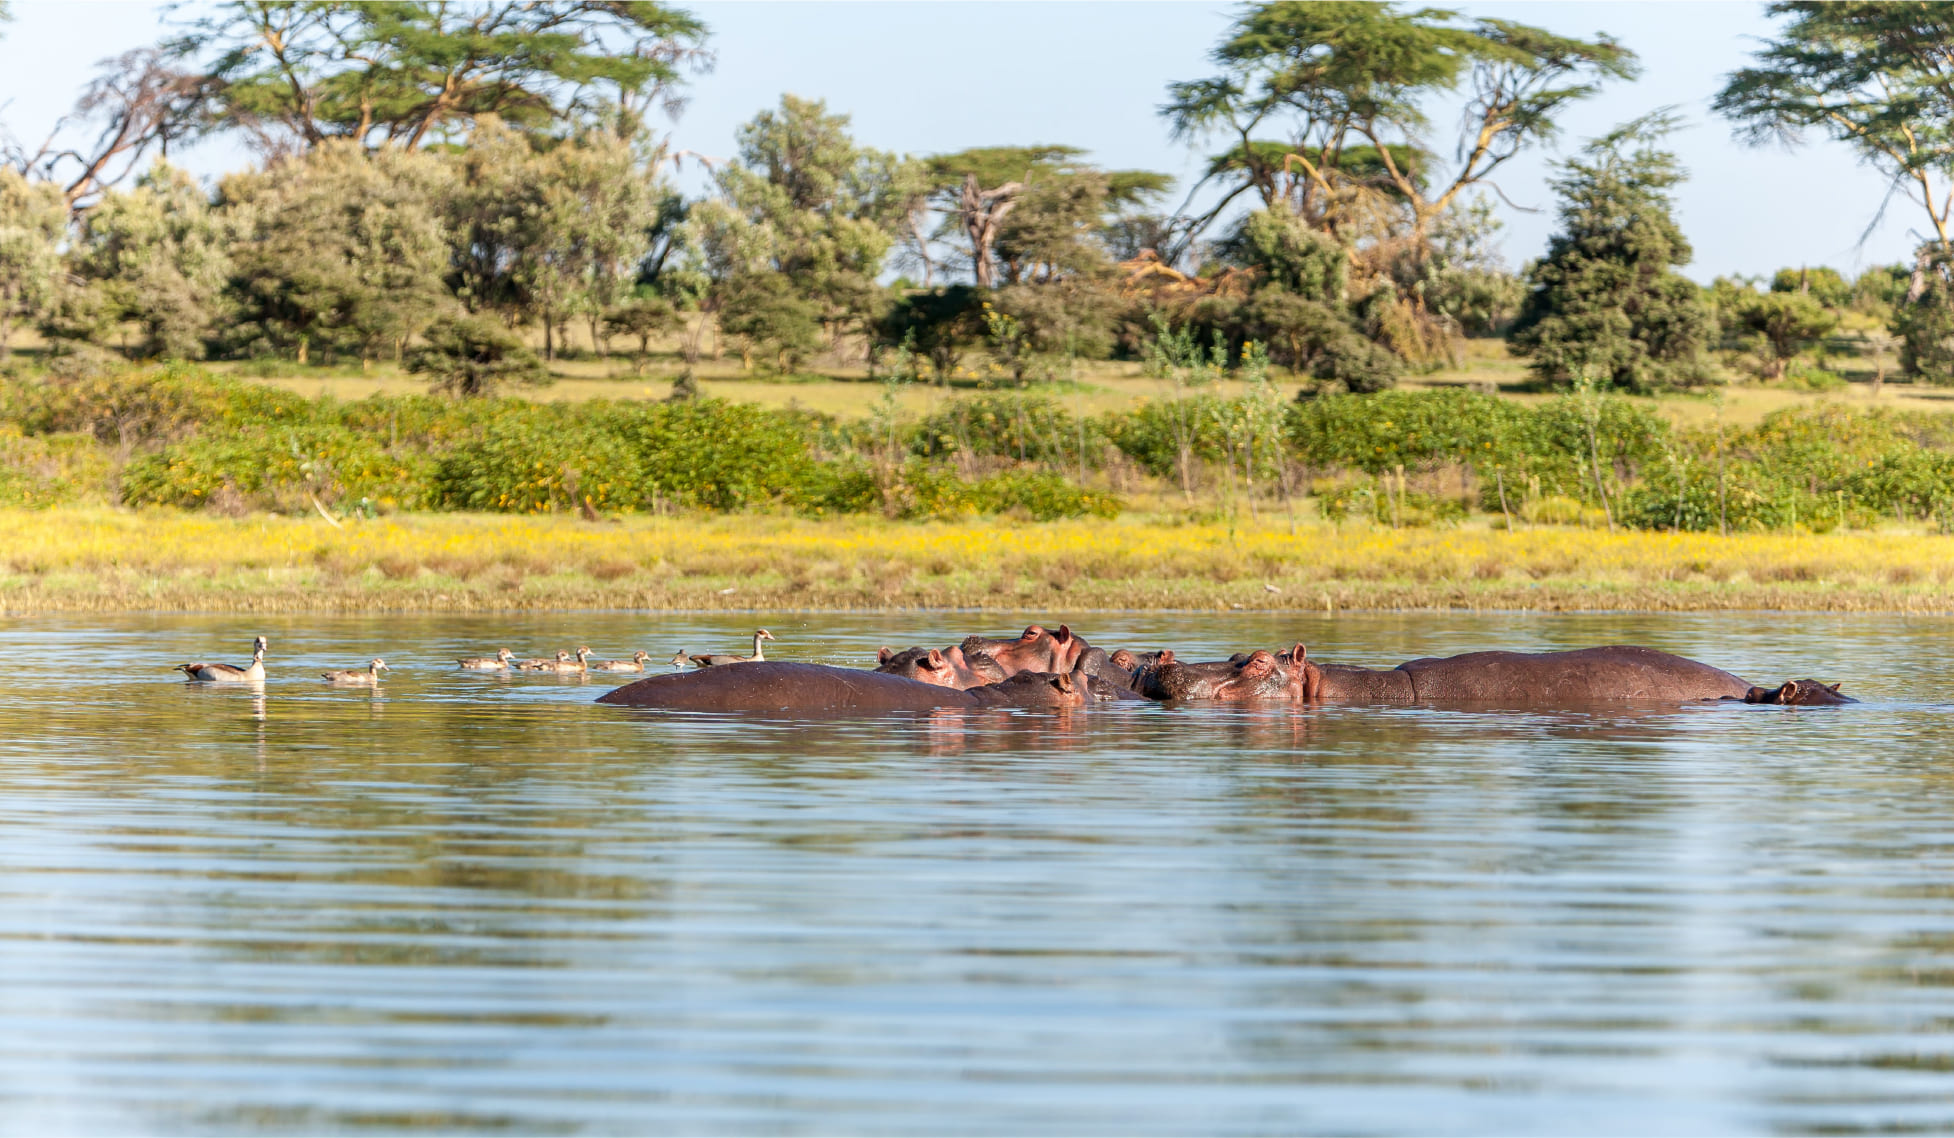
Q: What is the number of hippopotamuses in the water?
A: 6